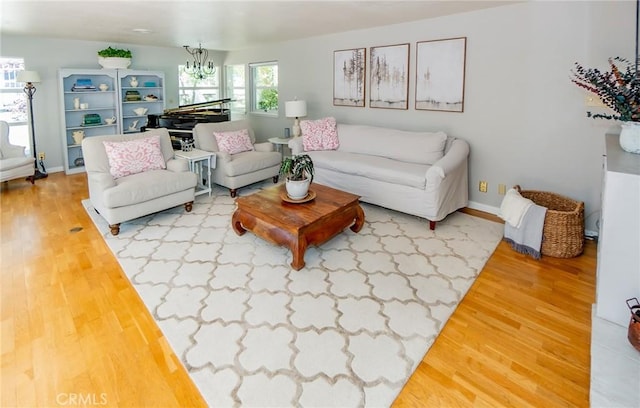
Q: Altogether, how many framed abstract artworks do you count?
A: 3